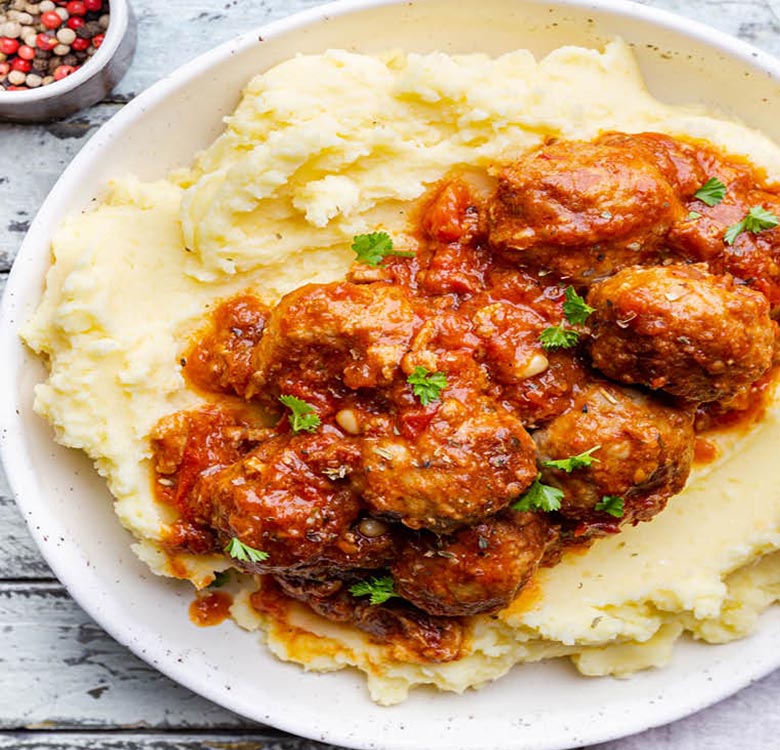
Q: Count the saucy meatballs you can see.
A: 7